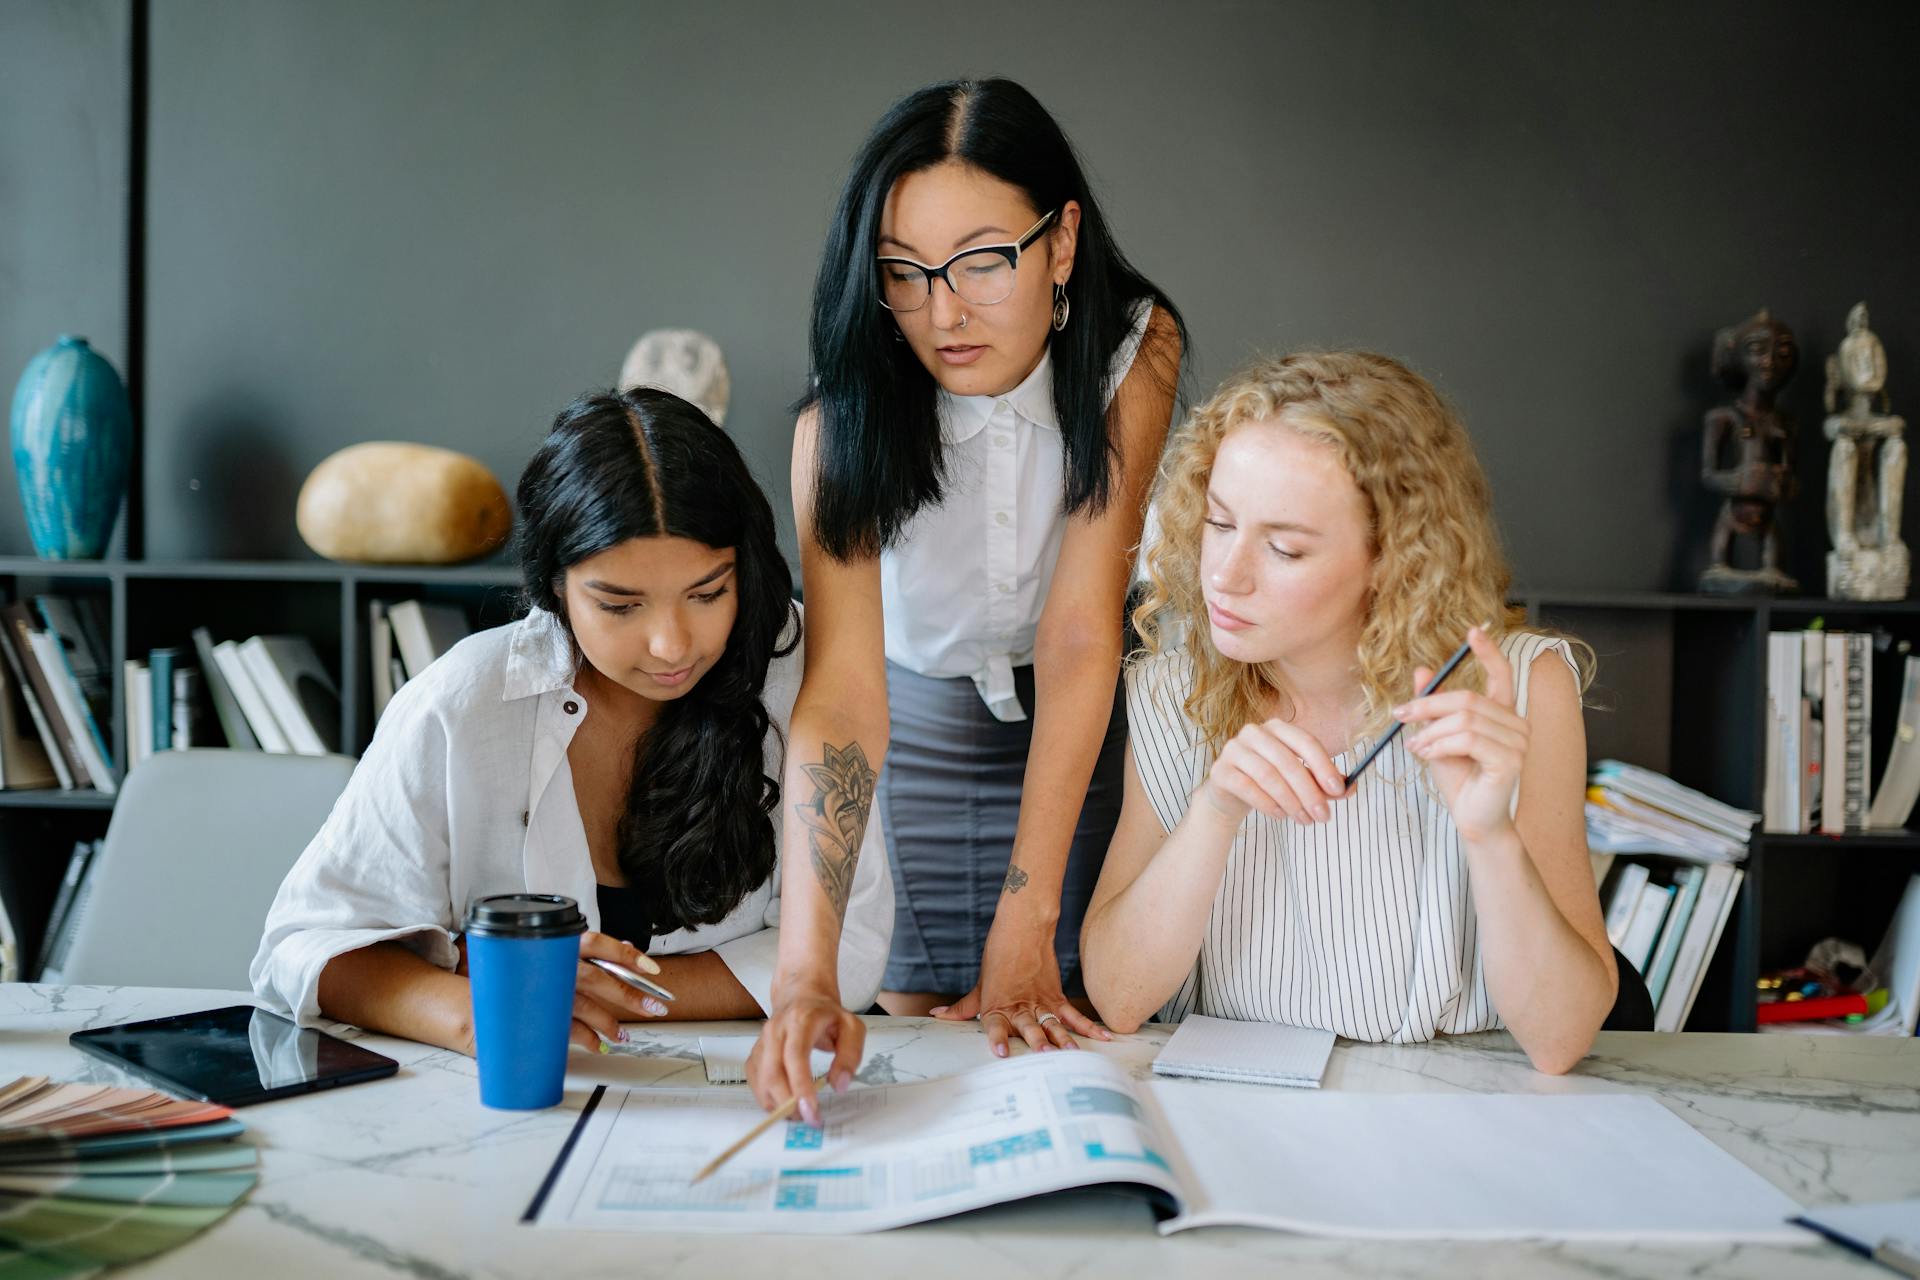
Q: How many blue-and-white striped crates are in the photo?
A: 0